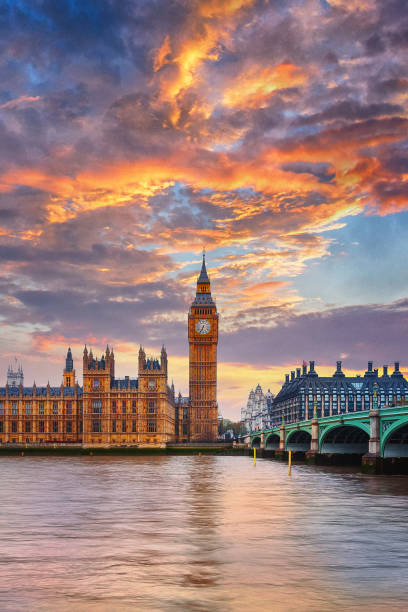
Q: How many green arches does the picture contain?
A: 5